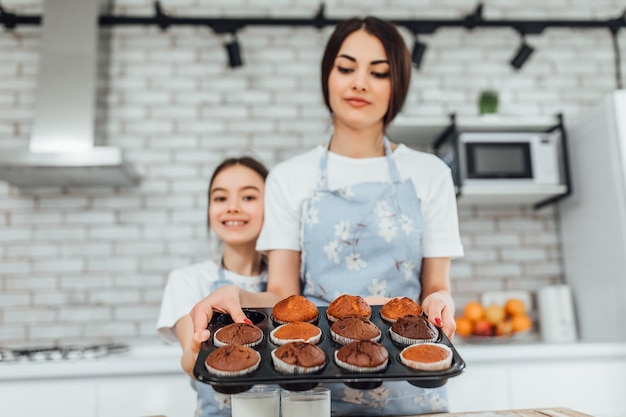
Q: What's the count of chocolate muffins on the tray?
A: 6